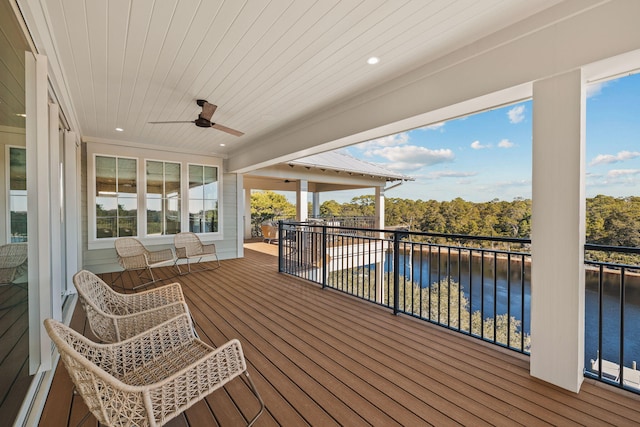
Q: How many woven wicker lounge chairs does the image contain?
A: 4